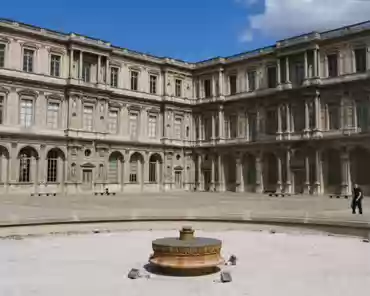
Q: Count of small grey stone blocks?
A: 3